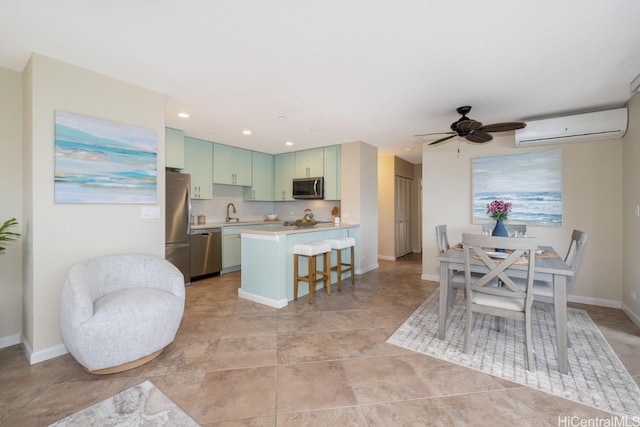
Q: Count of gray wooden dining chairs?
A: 4